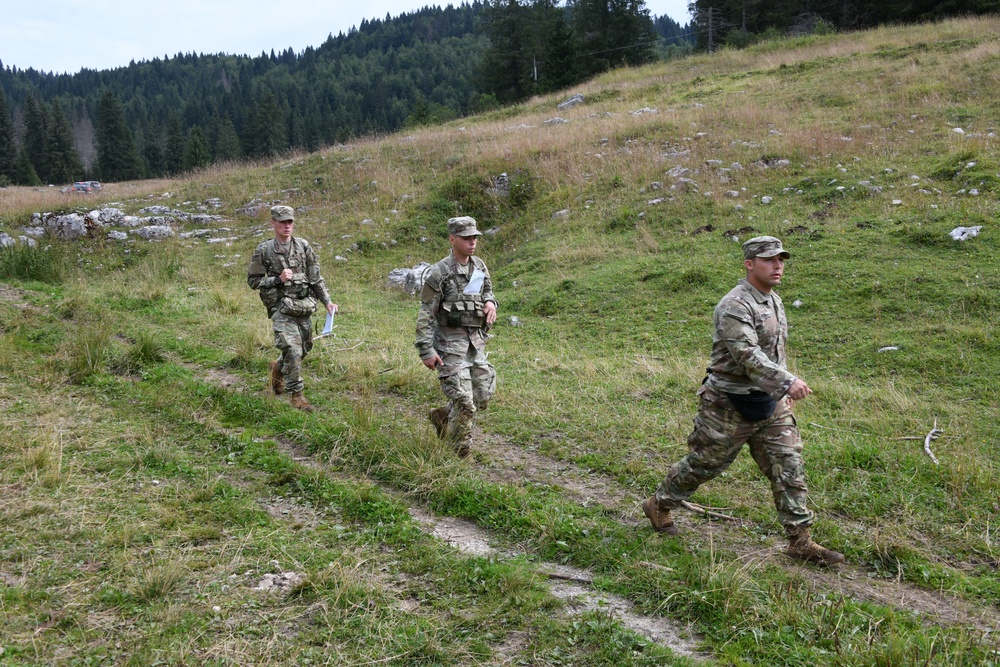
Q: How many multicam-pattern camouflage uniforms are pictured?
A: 3